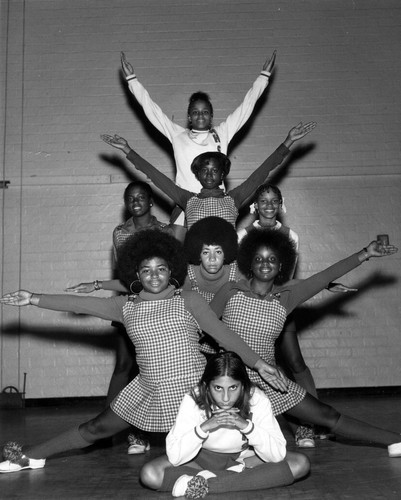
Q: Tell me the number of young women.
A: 8